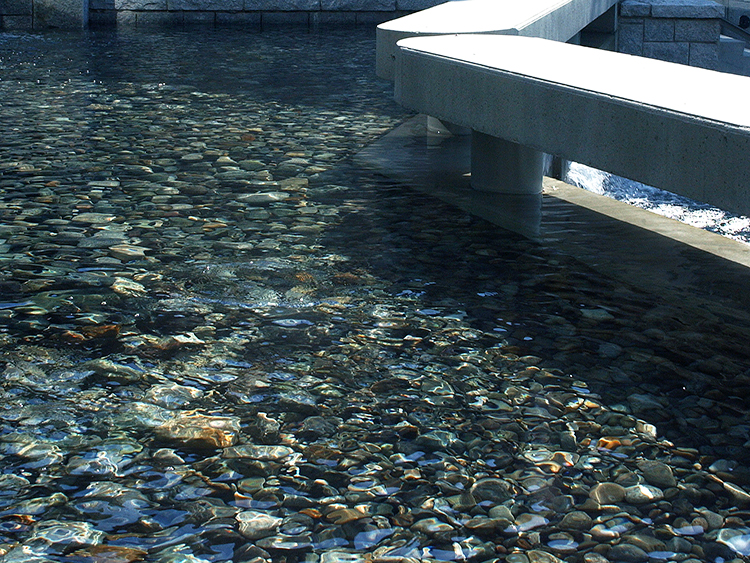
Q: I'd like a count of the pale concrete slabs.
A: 2